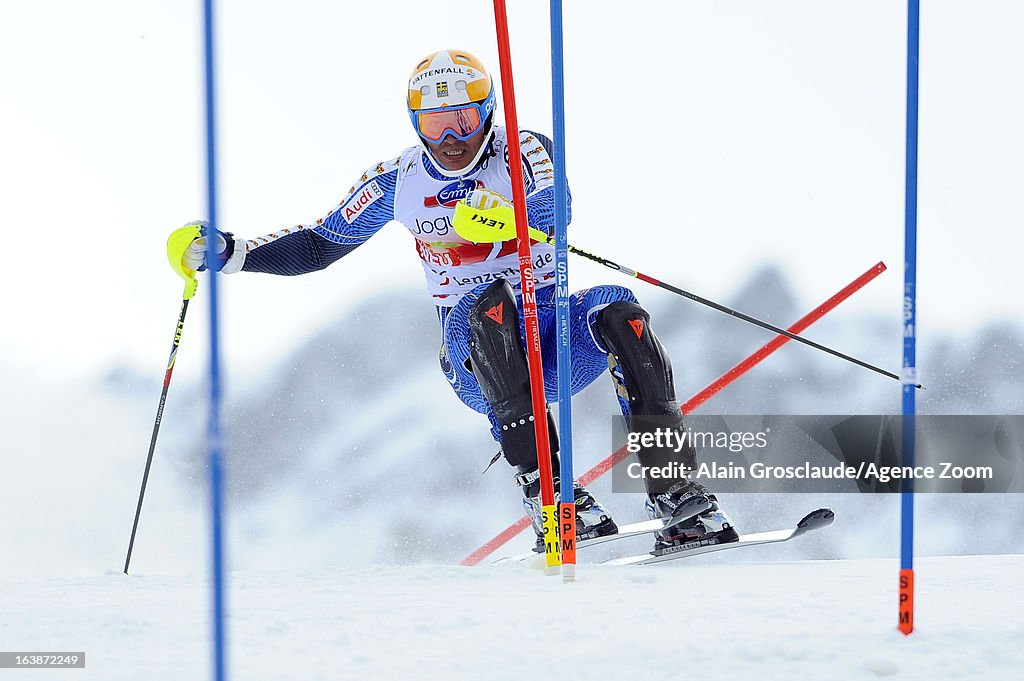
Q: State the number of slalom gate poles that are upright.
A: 4